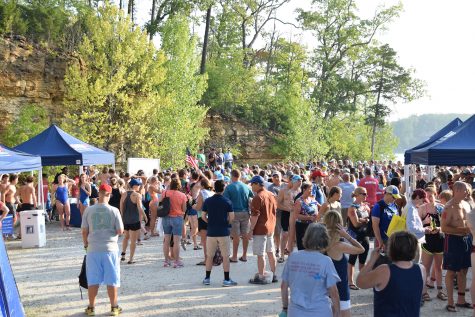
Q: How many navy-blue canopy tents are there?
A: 4